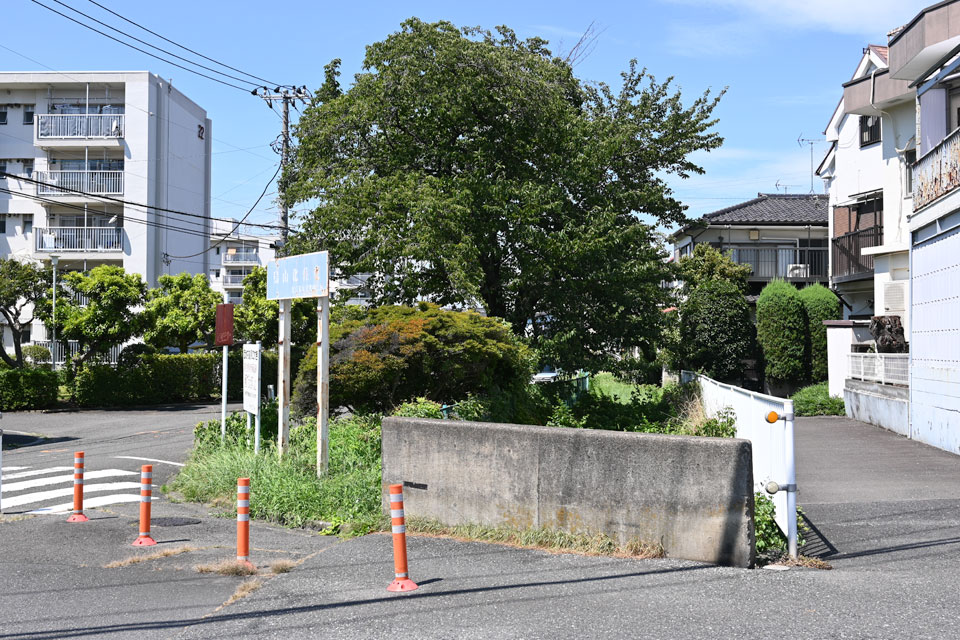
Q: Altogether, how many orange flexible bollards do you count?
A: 4